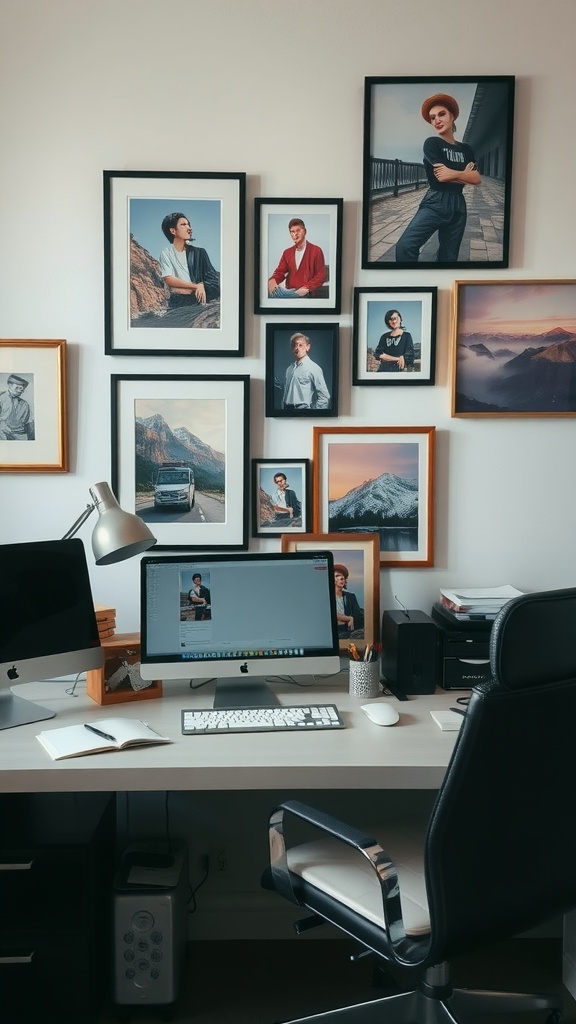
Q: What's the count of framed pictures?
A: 11